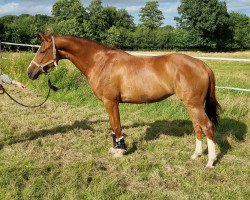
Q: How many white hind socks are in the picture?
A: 2